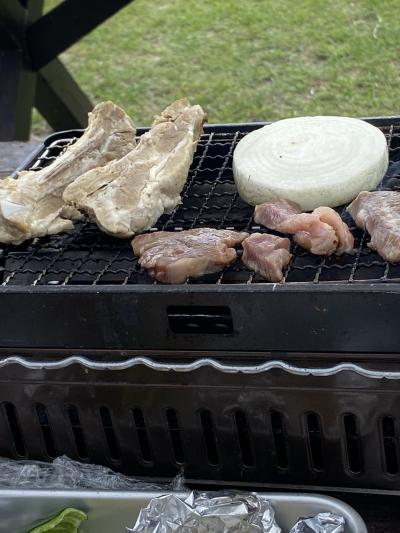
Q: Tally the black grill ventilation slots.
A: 12